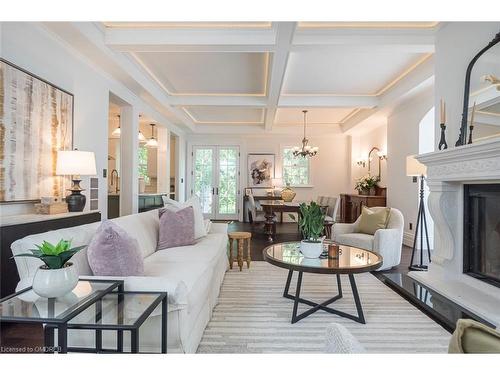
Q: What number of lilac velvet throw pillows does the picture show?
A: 2